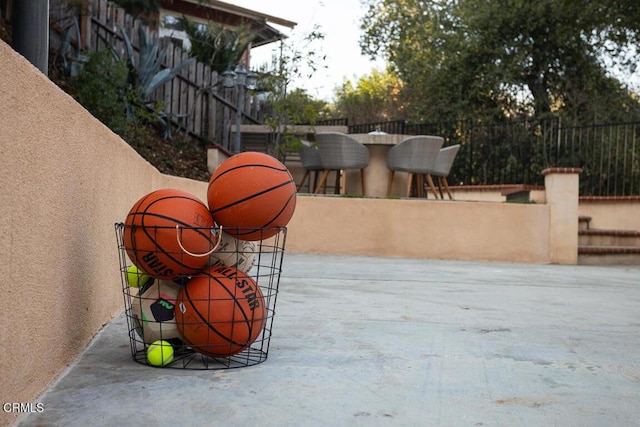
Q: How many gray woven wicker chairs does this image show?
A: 4